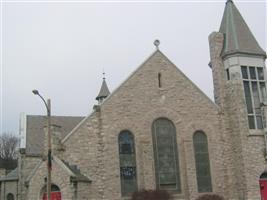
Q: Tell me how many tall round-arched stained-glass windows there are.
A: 3